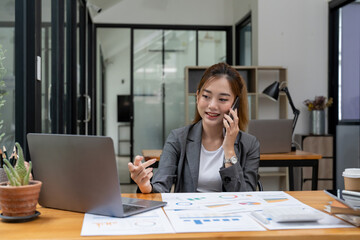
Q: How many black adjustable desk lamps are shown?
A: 1